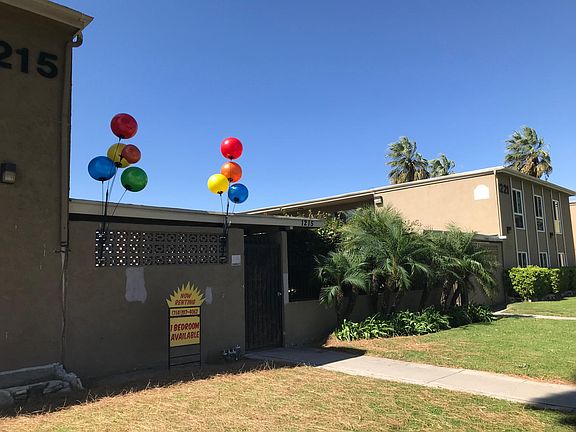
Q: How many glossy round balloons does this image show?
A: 9